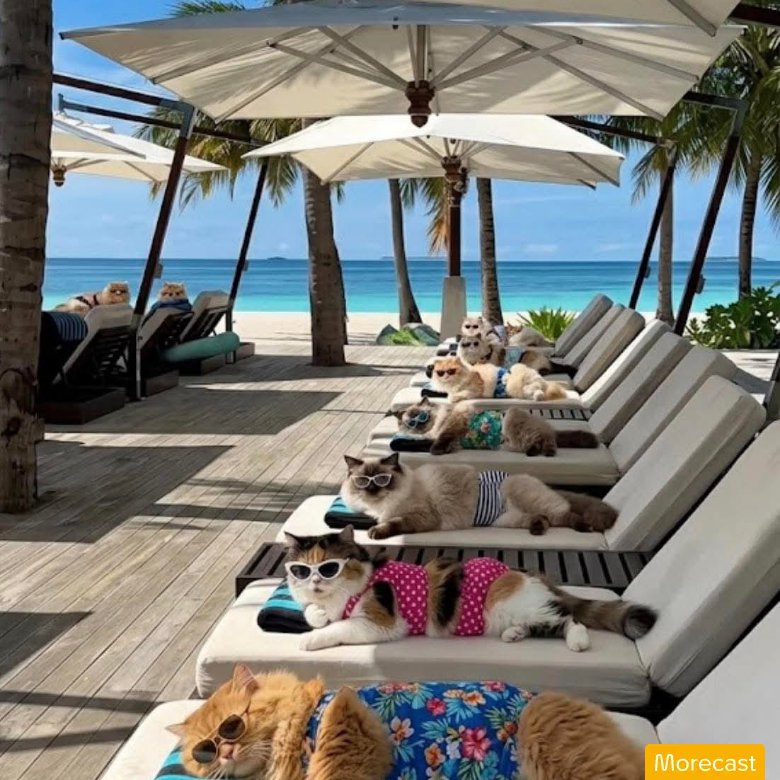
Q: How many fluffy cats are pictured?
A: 9